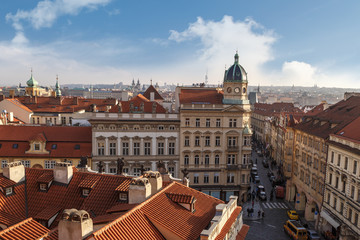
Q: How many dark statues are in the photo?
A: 6